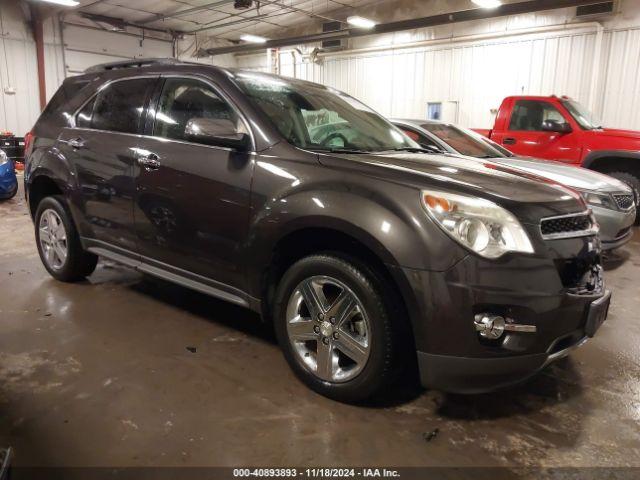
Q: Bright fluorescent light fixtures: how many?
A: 4